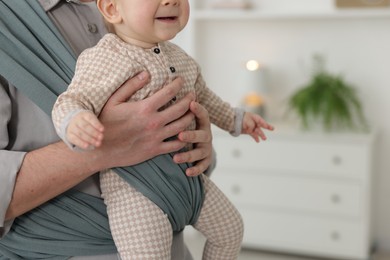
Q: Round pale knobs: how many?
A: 5